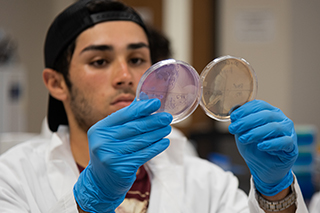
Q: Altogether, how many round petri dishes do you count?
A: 2